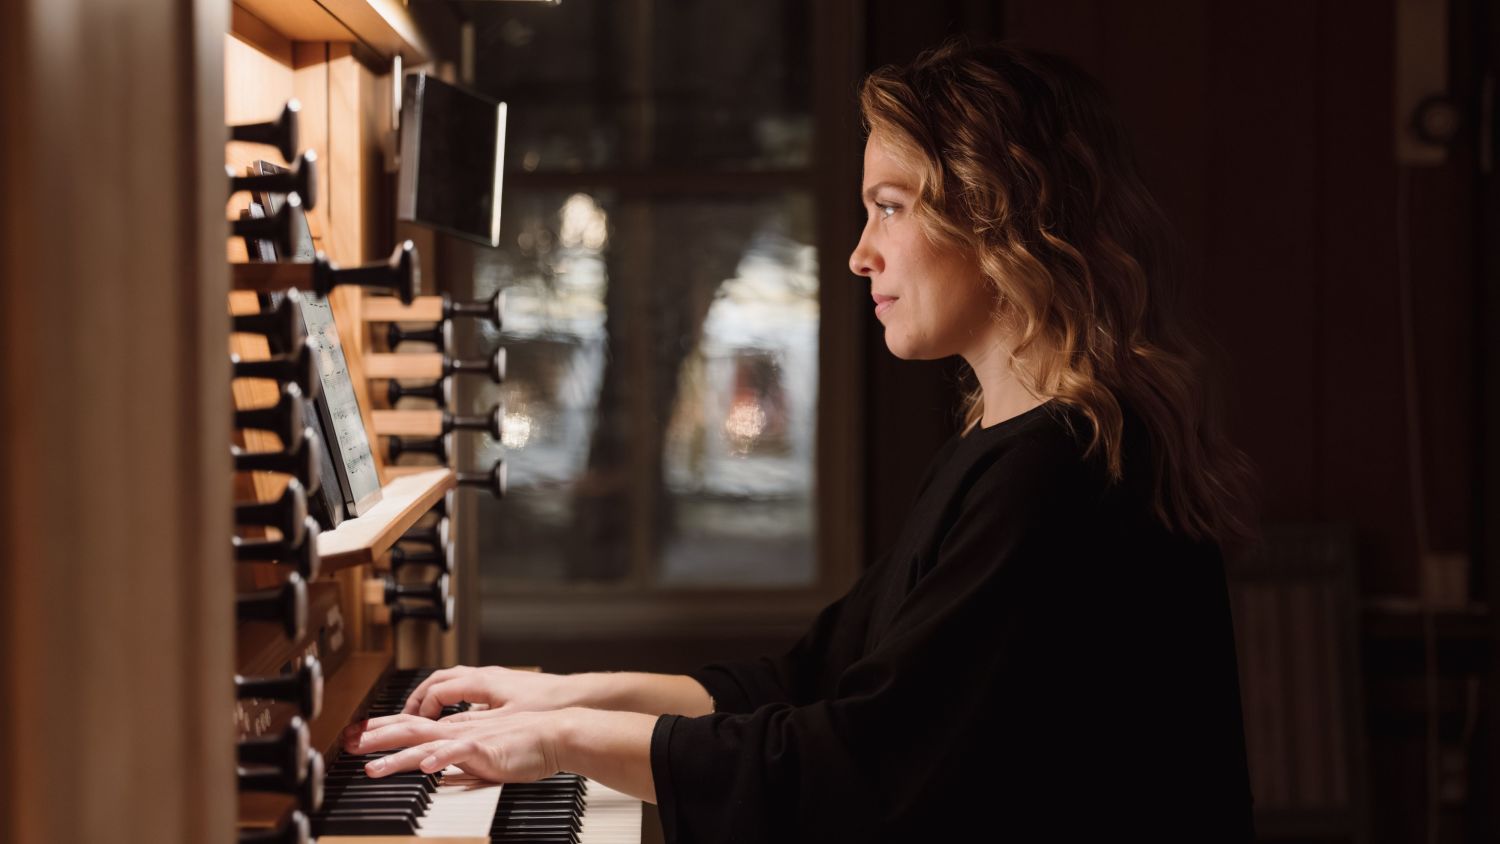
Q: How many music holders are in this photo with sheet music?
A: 1